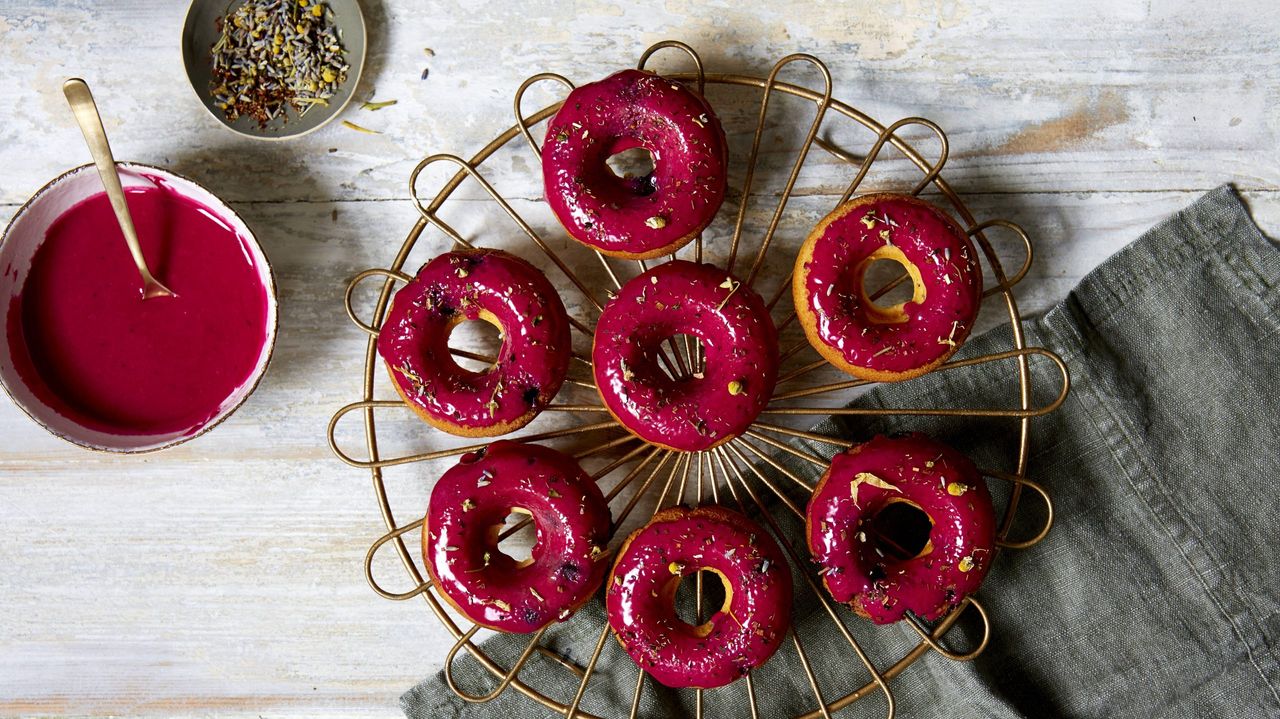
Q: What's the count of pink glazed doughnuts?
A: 7